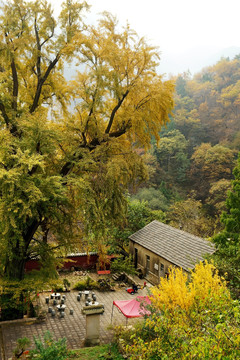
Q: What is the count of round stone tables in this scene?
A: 4